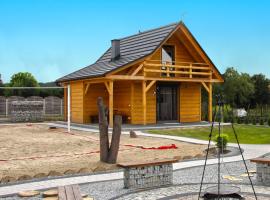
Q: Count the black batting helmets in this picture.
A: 0